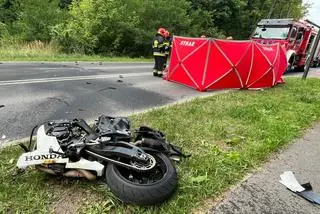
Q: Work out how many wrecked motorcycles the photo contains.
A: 1